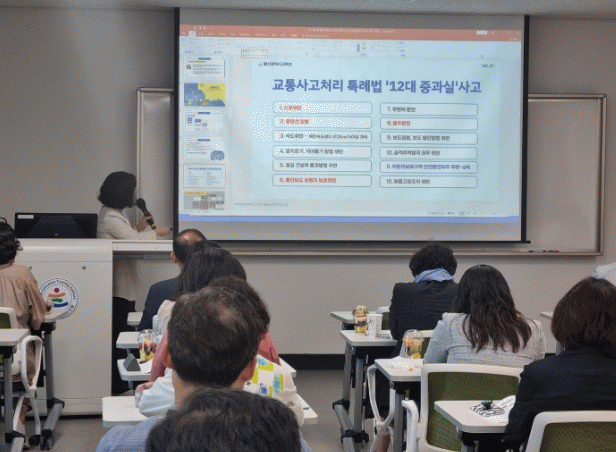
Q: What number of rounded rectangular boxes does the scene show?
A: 12